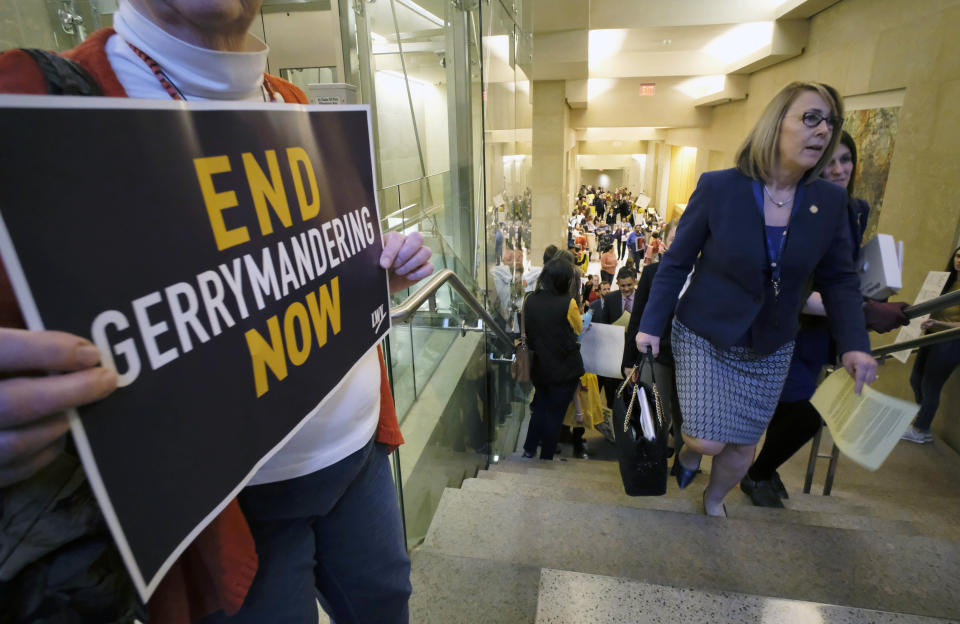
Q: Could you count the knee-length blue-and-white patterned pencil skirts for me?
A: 1